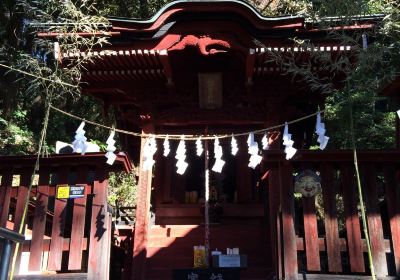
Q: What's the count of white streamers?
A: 12